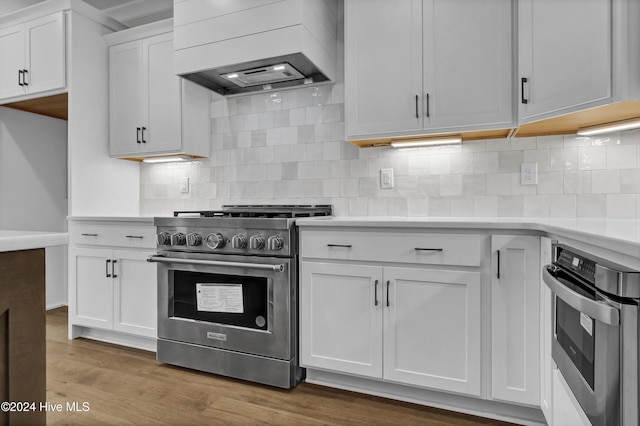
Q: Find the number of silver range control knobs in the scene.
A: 7